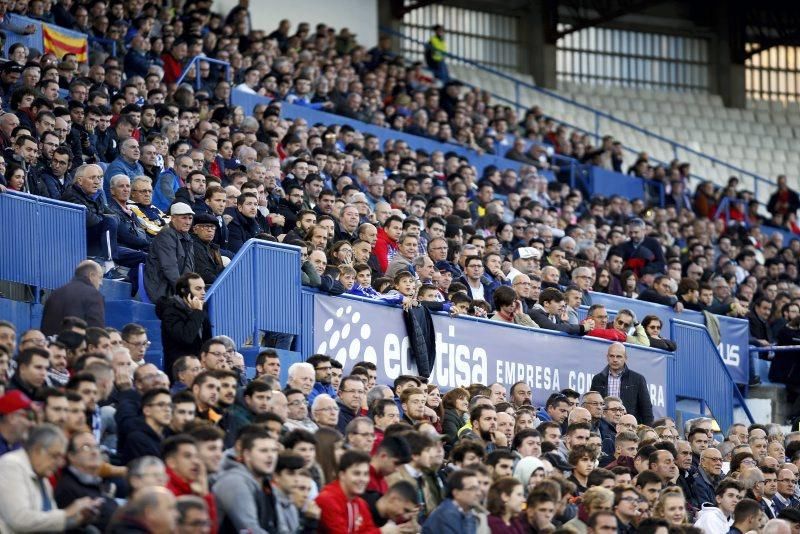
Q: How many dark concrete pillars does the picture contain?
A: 3